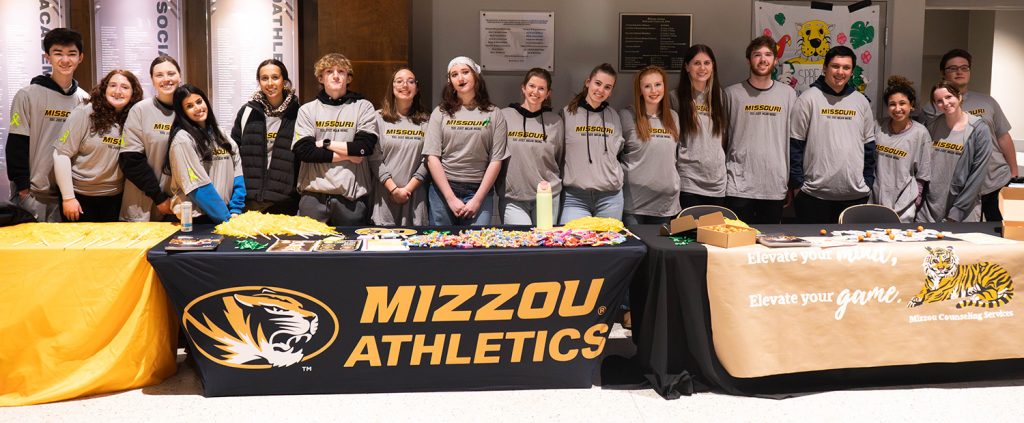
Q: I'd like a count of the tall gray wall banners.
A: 3